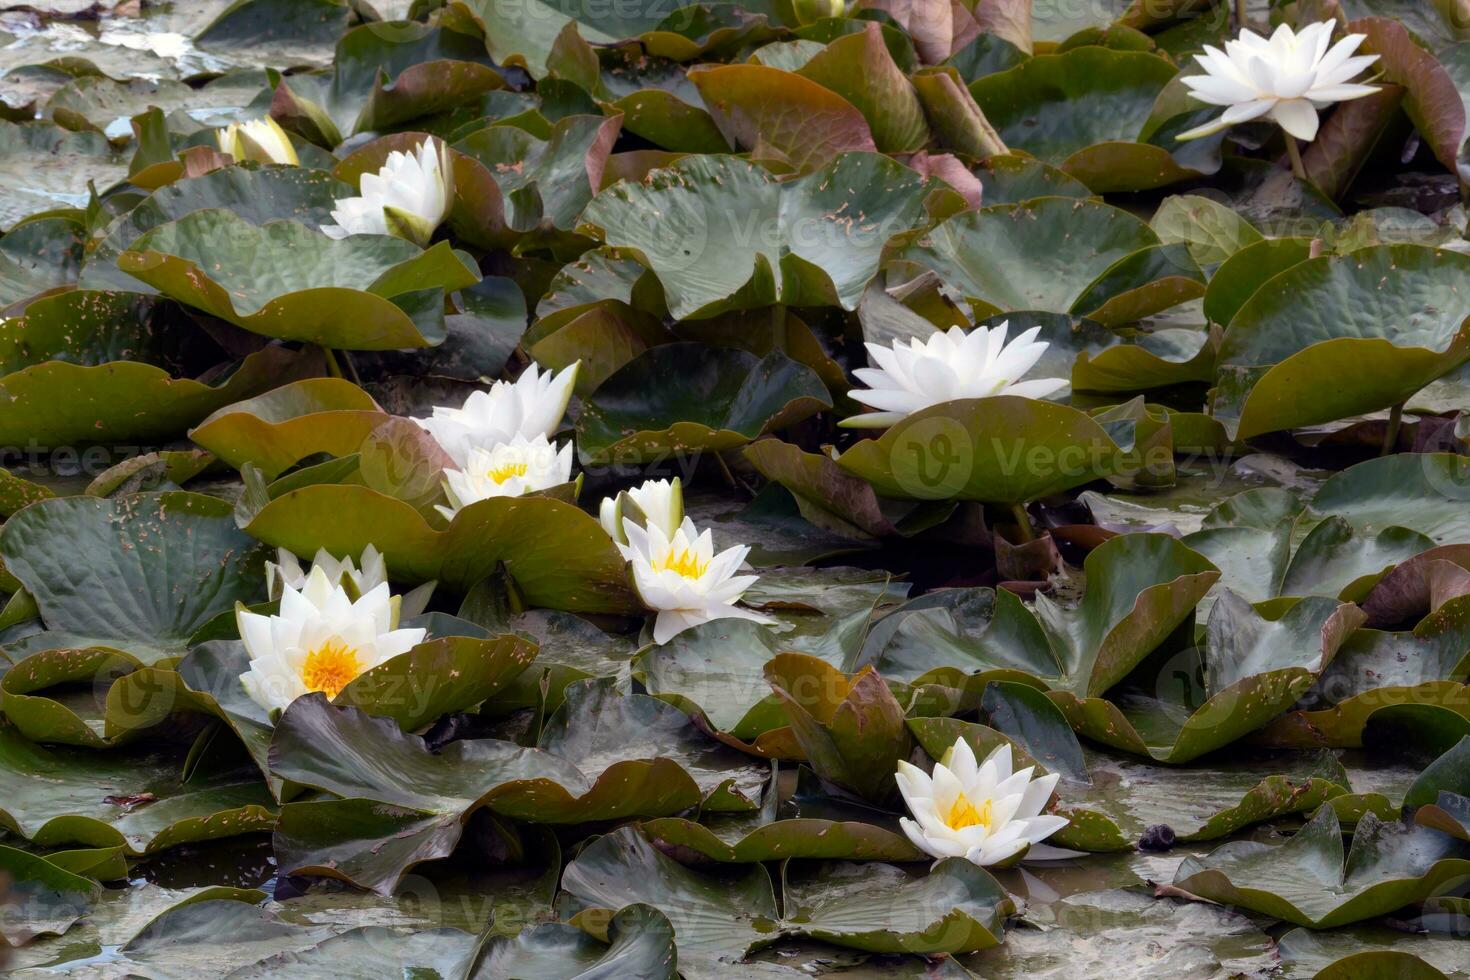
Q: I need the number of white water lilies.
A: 11